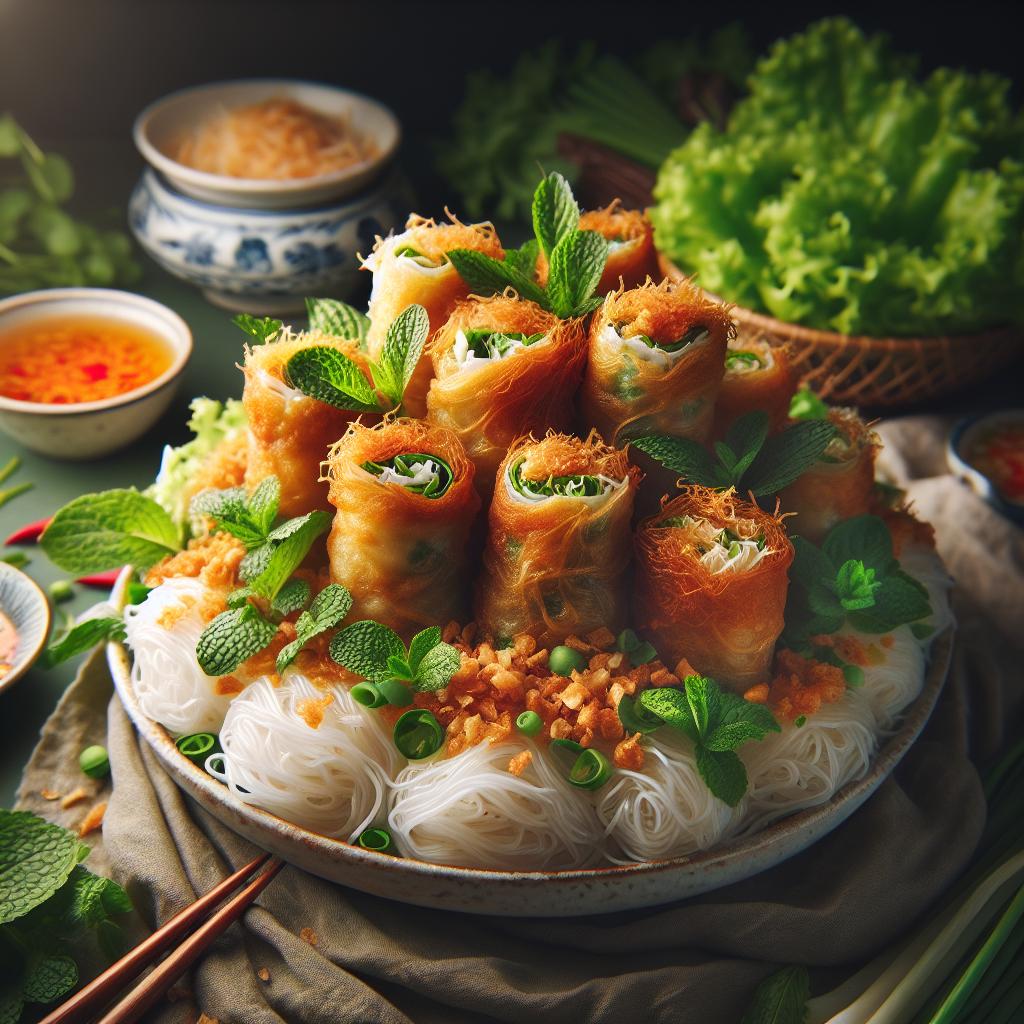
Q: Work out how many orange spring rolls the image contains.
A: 10